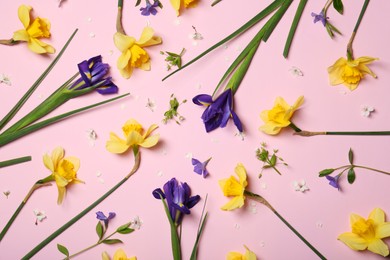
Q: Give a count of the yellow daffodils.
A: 11